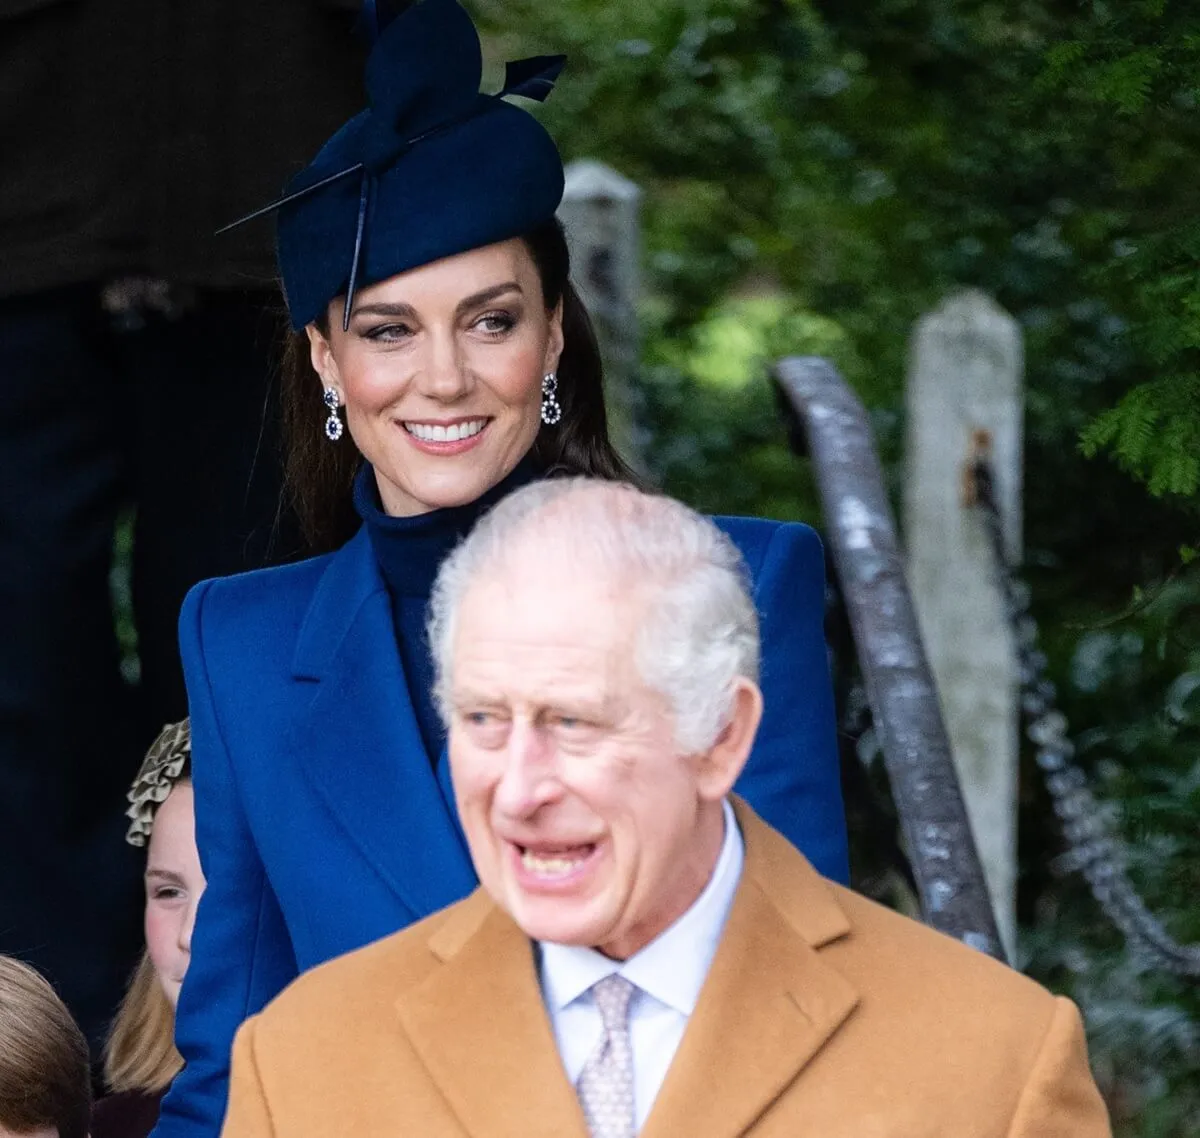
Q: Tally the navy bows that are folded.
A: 1